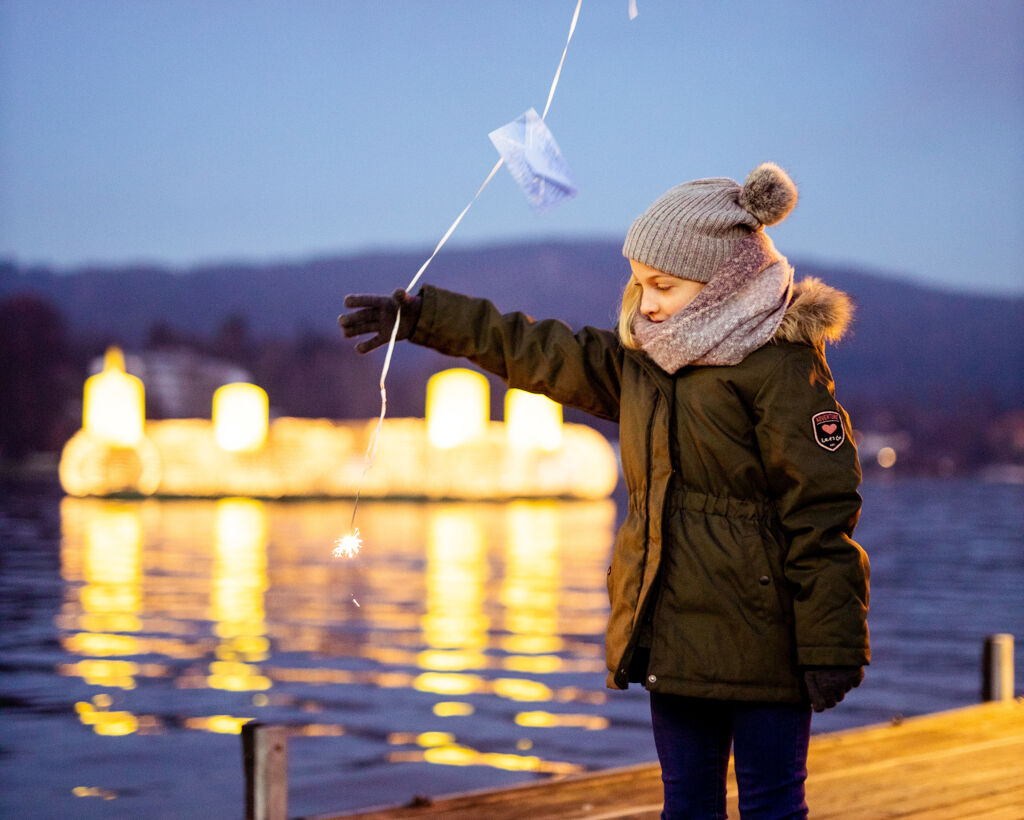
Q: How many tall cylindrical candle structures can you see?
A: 4